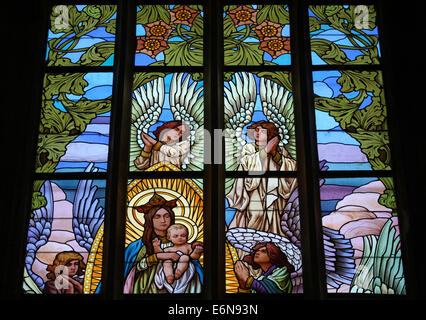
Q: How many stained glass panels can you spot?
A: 12